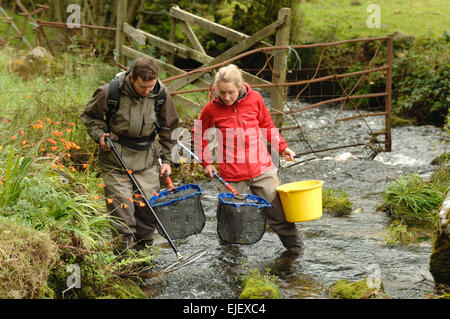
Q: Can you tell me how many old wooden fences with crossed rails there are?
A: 1